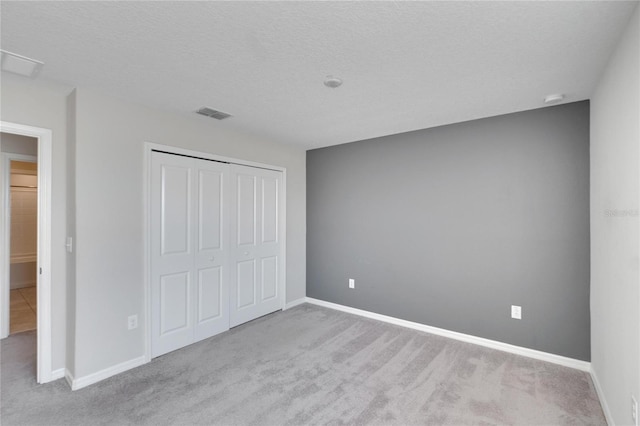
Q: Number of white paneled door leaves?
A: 4